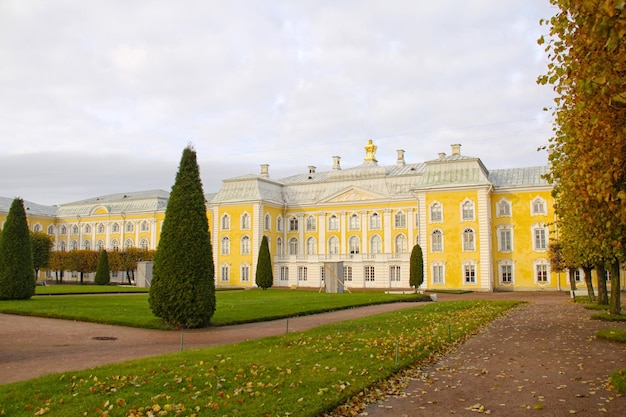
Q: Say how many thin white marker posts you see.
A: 4